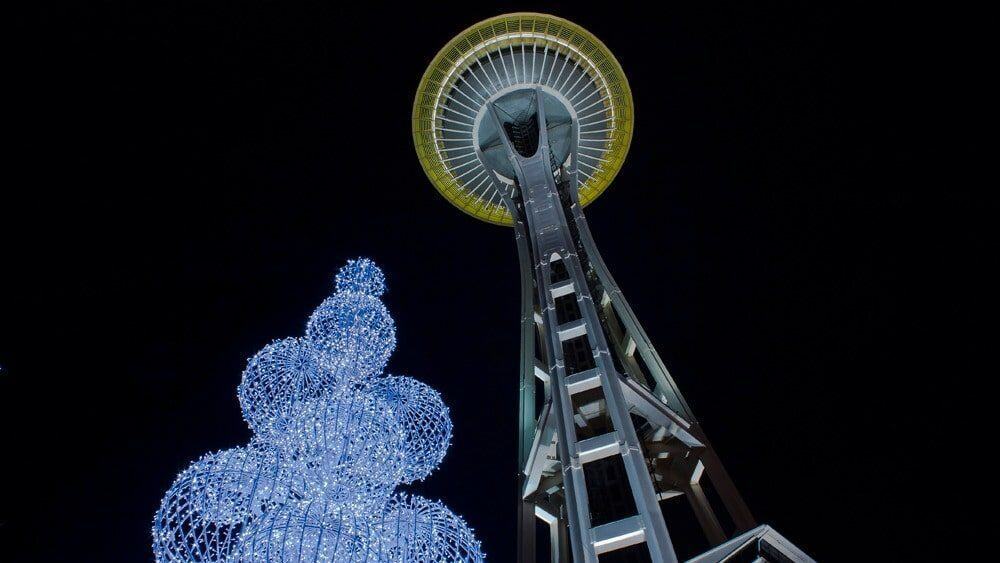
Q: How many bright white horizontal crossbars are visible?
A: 5